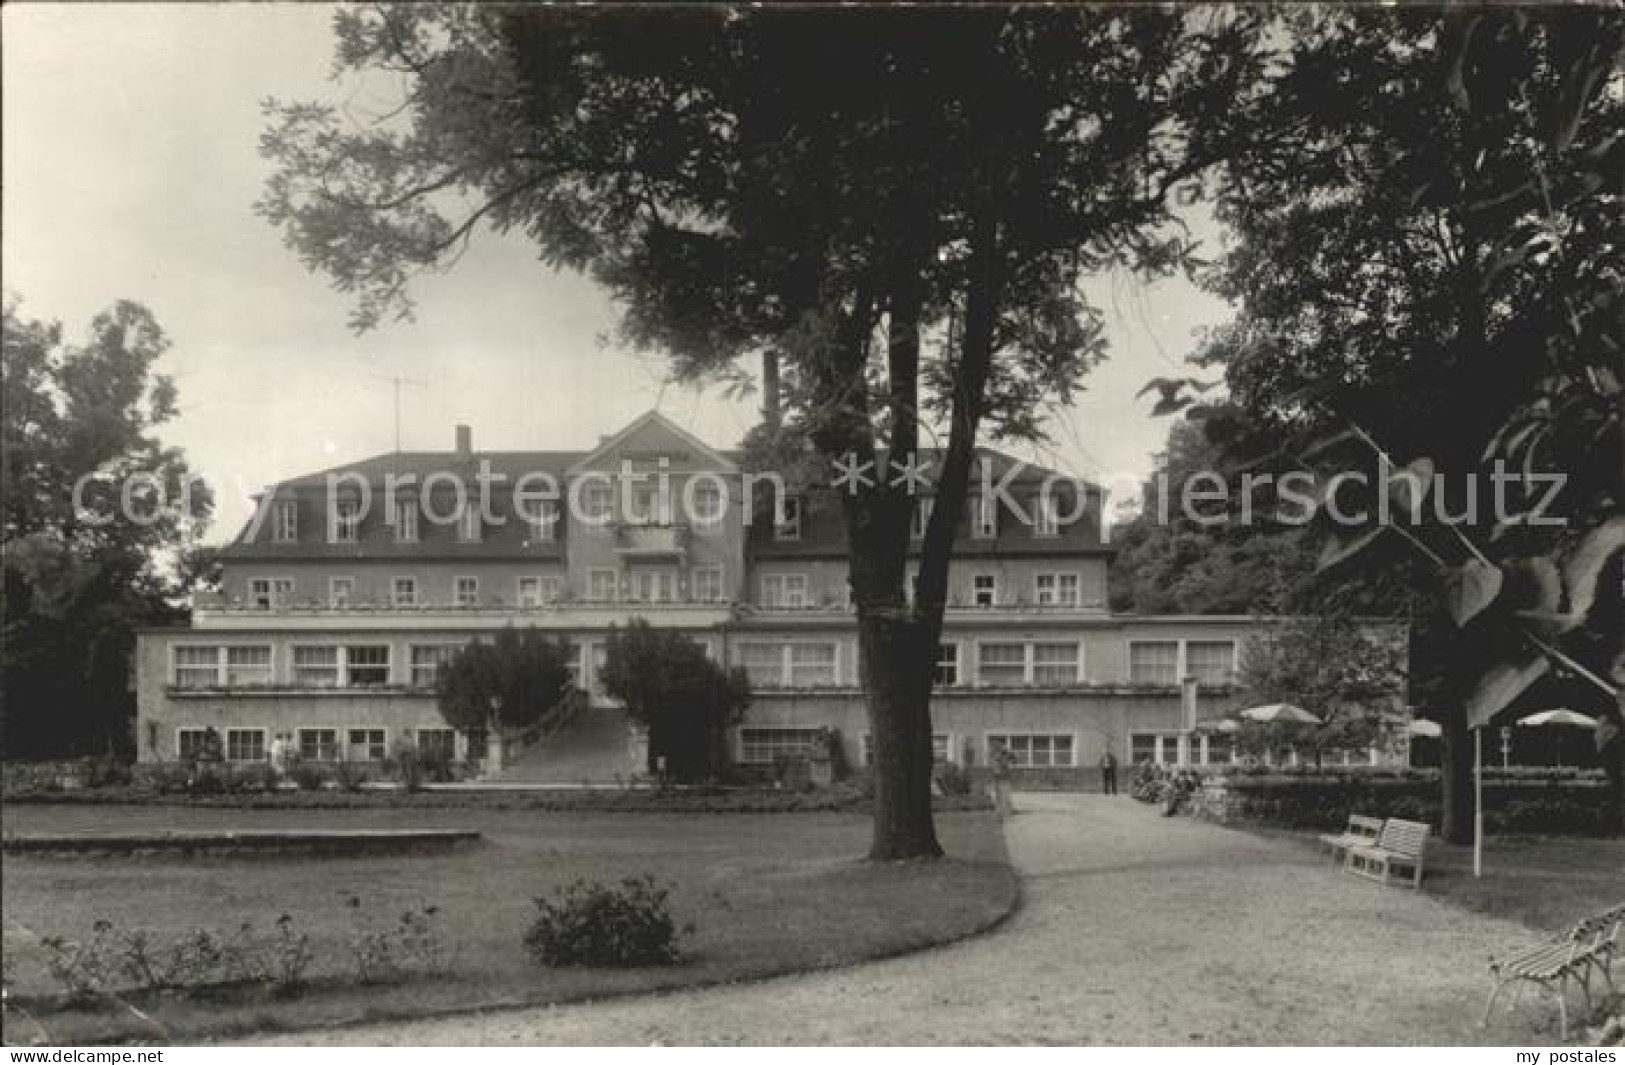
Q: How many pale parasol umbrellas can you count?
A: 4